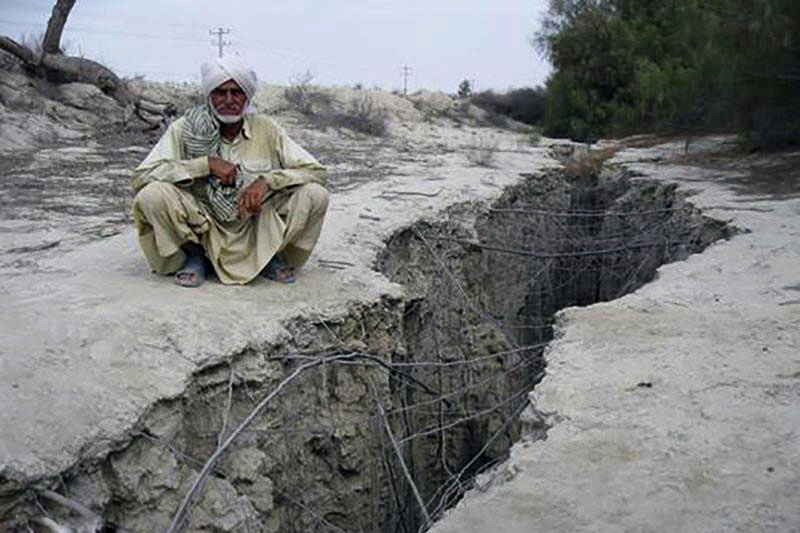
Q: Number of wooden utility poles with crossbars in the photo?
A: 2